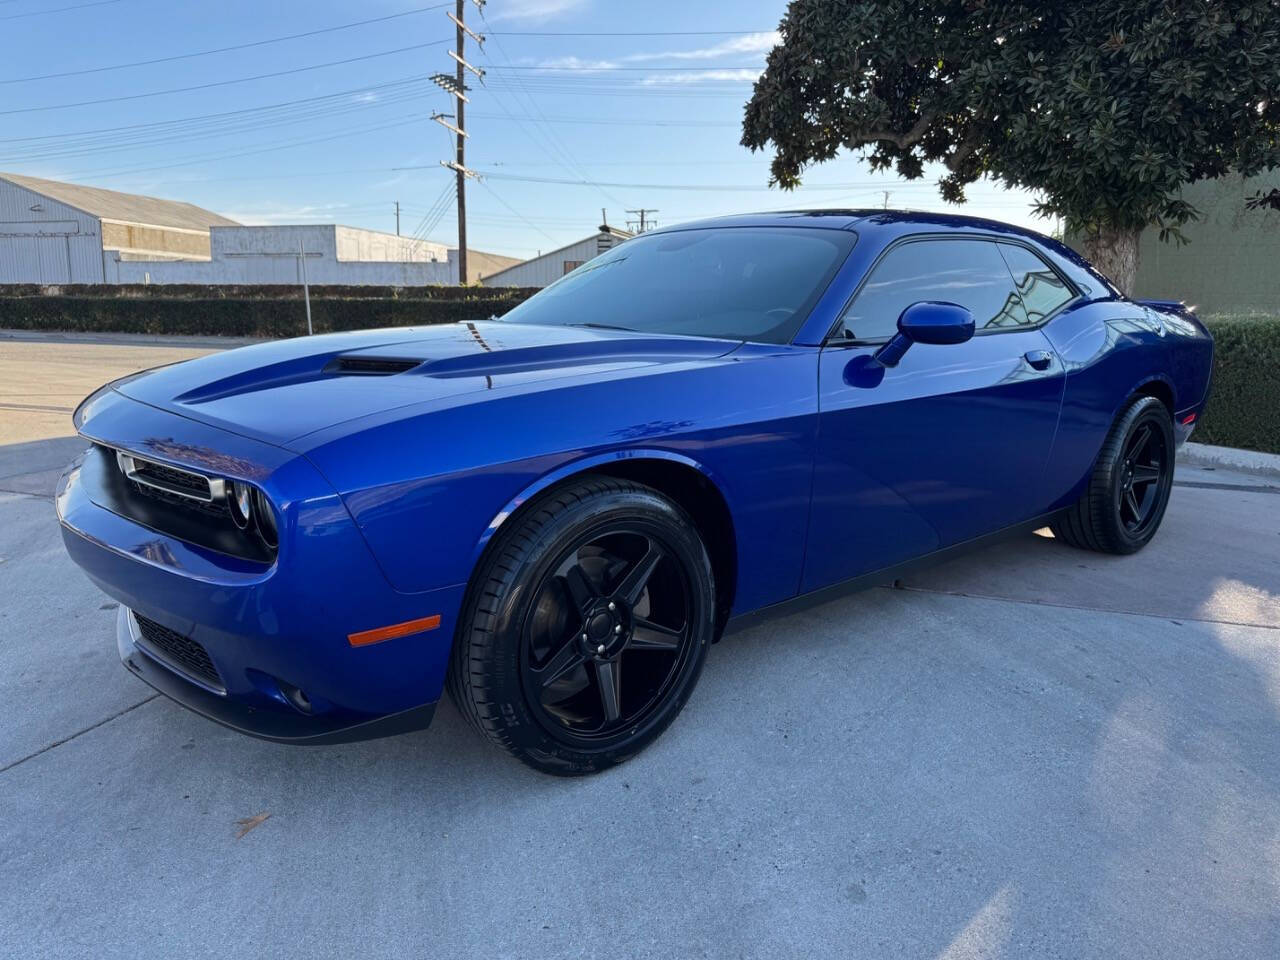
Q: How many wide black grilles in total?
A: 2